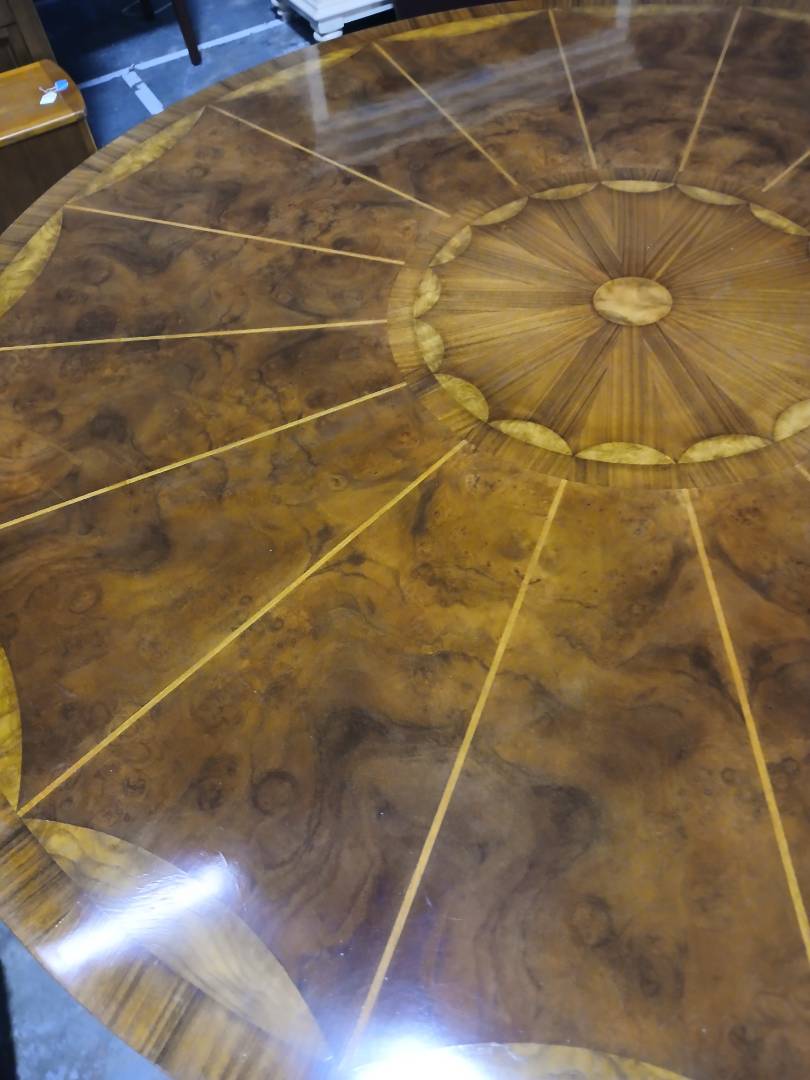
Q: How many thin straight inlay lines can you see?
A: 12